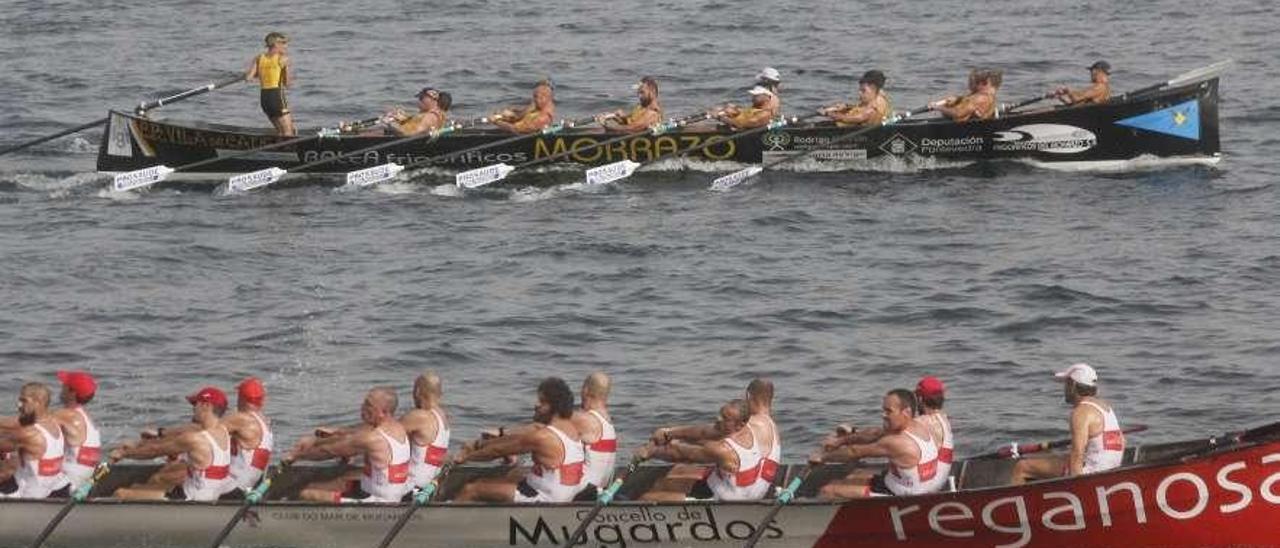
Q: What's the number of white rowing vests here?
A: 13